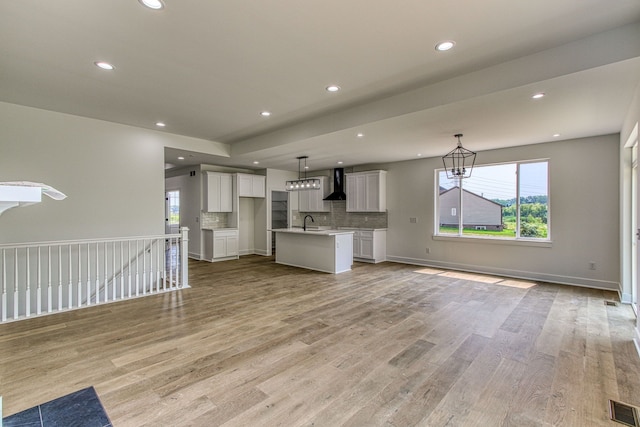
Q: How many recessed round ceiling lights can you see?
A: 14